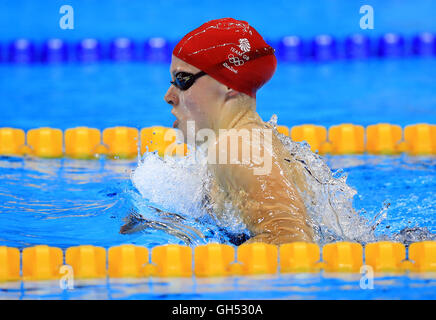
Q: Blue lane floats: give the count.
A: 10